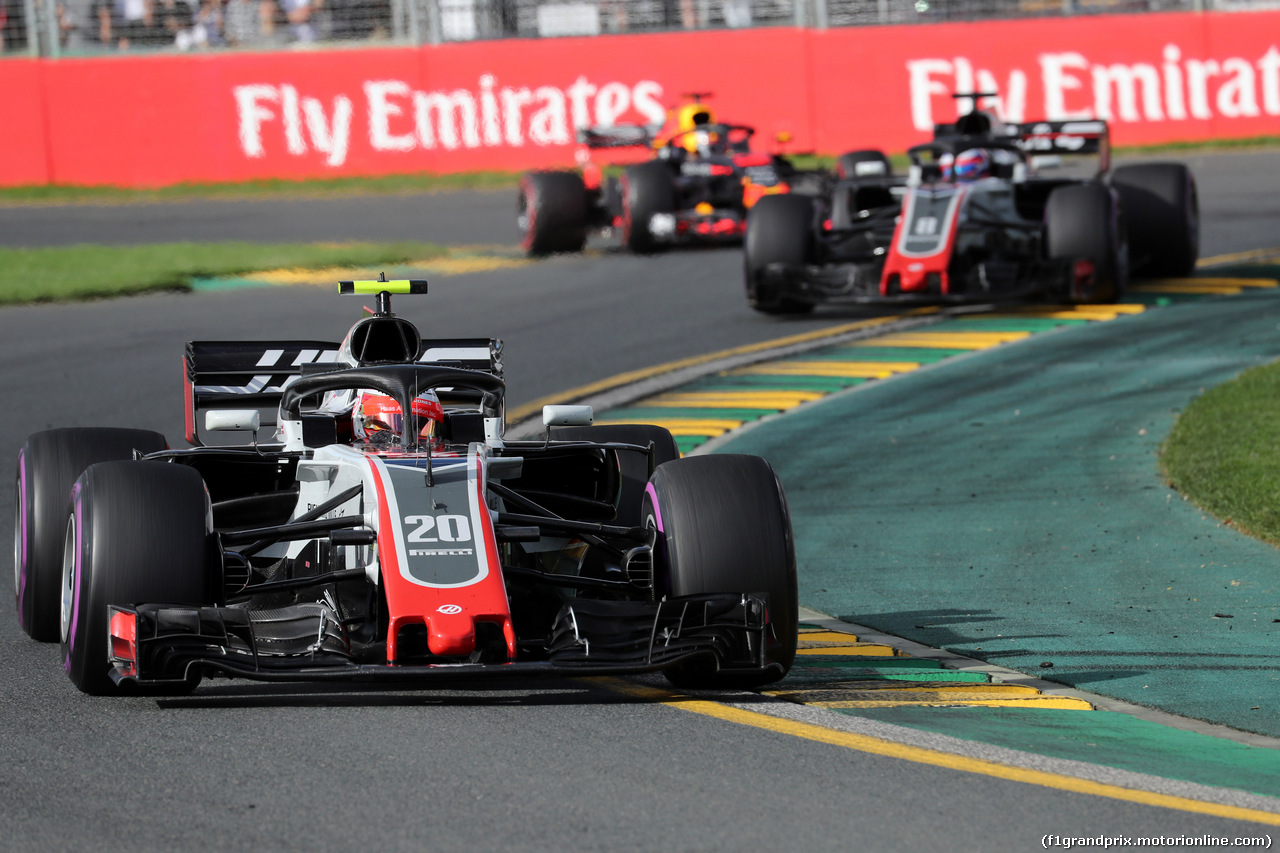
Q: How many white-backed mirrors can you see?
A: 4